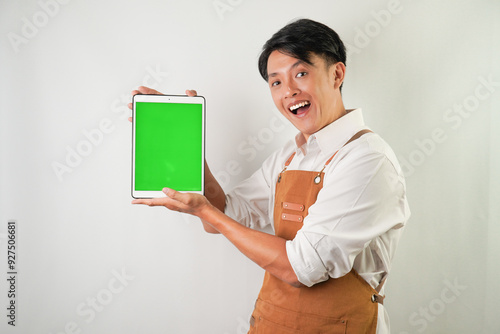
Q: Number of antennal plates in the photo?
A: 0